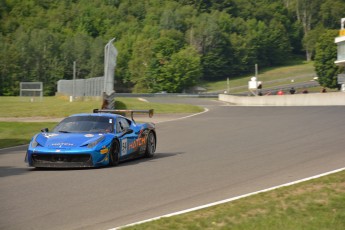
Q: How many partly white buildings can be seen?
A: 1